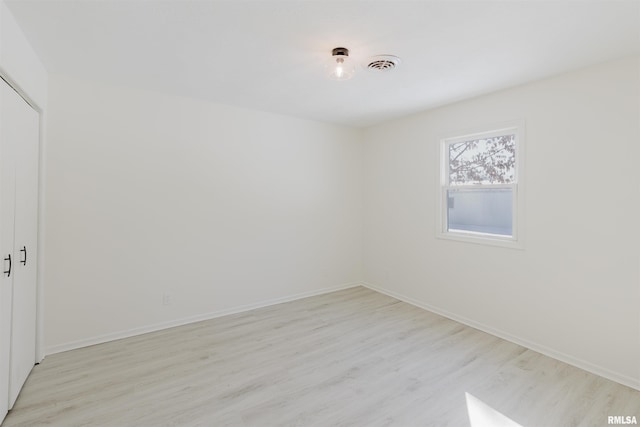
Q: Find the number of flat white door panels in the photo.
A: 2